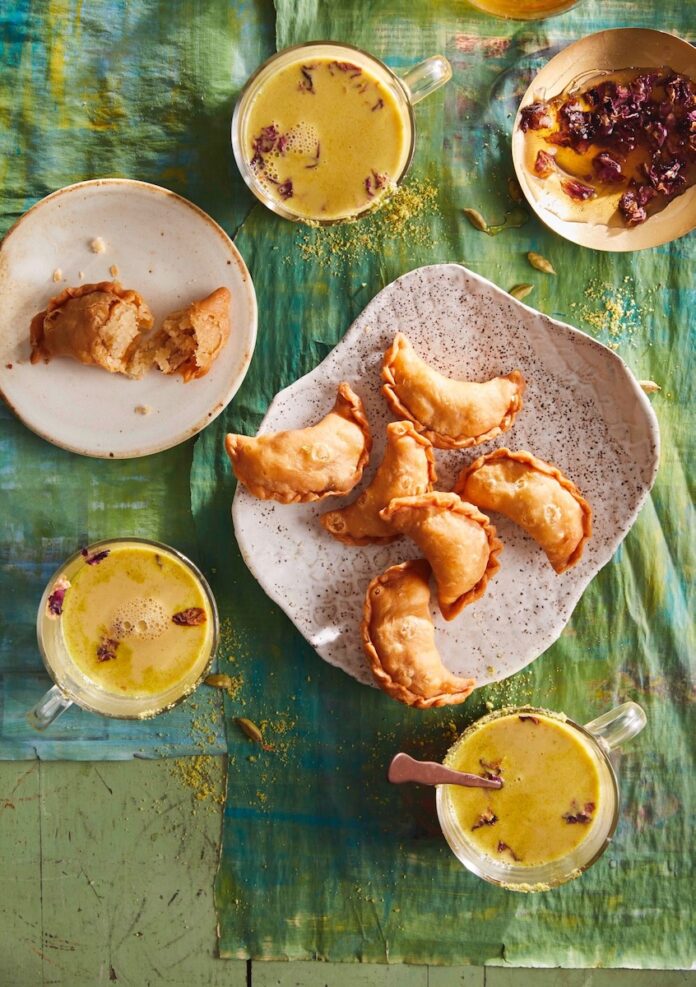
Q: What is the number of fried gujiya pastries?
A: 7